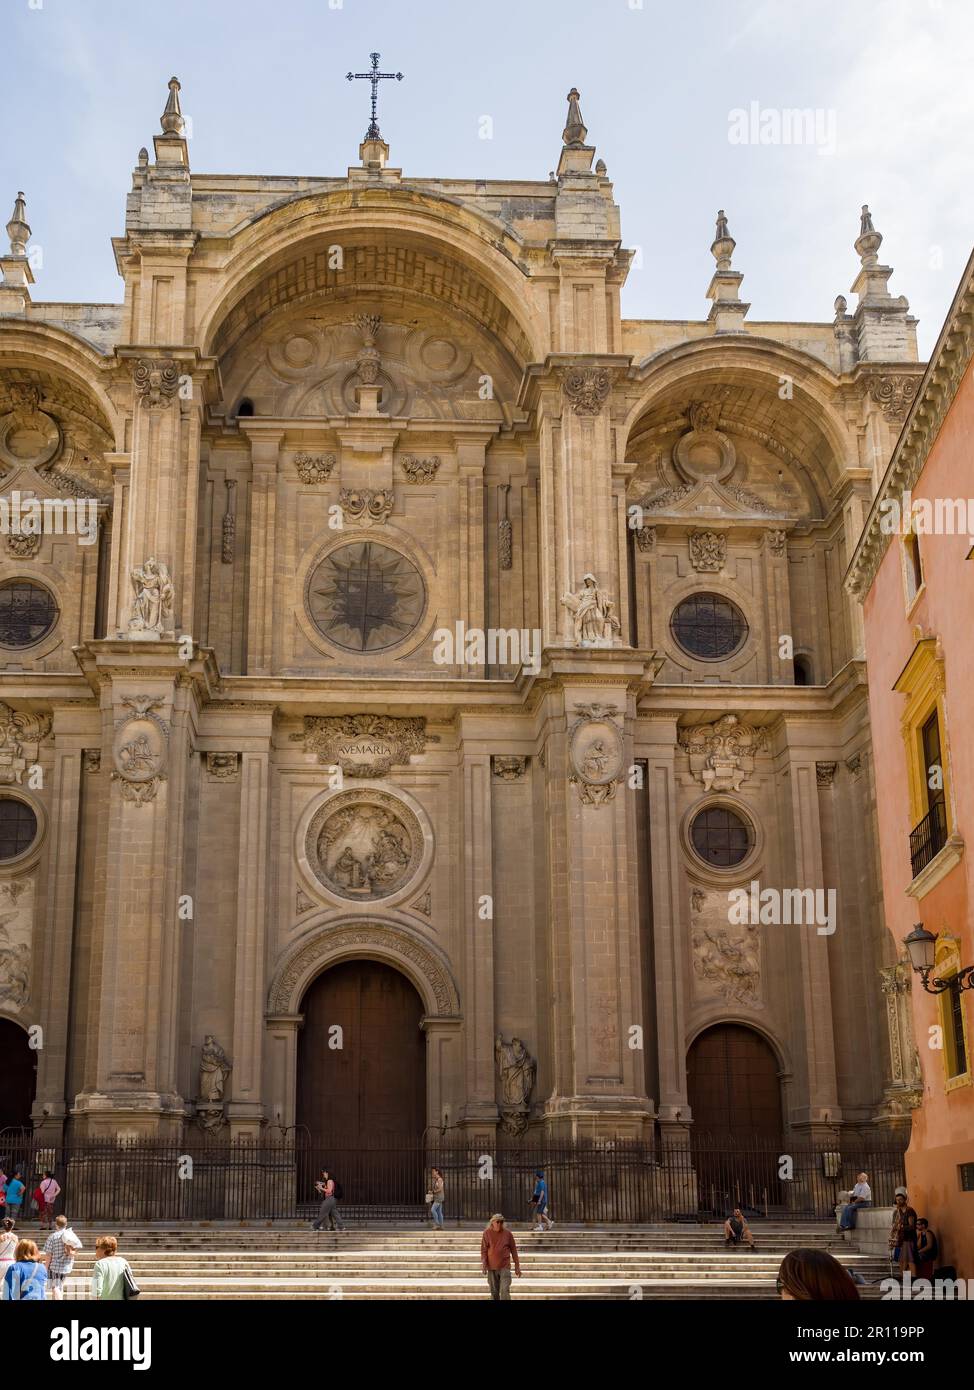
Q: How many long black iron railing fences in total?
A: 1